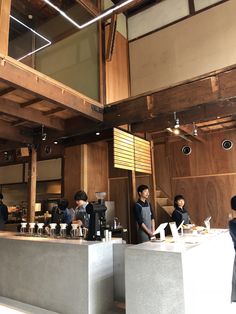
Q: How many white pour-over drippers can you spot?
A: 6